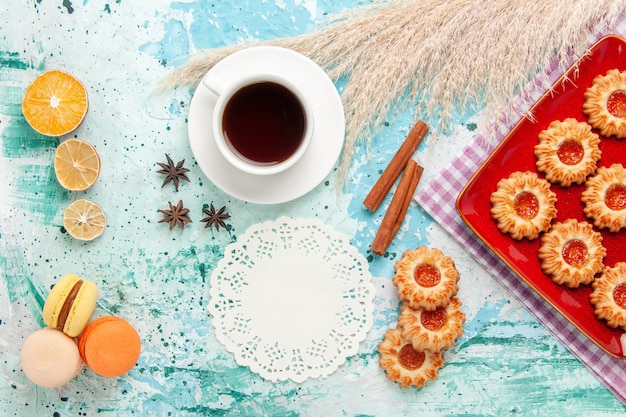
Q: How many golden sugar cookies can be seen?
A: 9